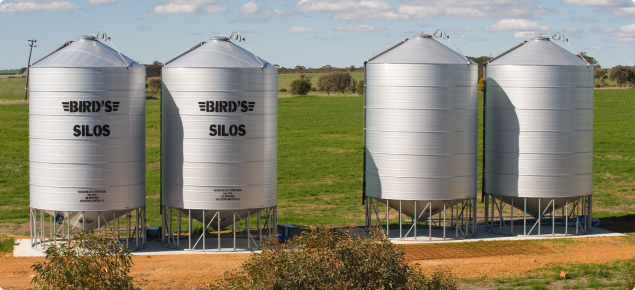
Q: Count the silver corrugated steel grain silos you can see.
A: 4